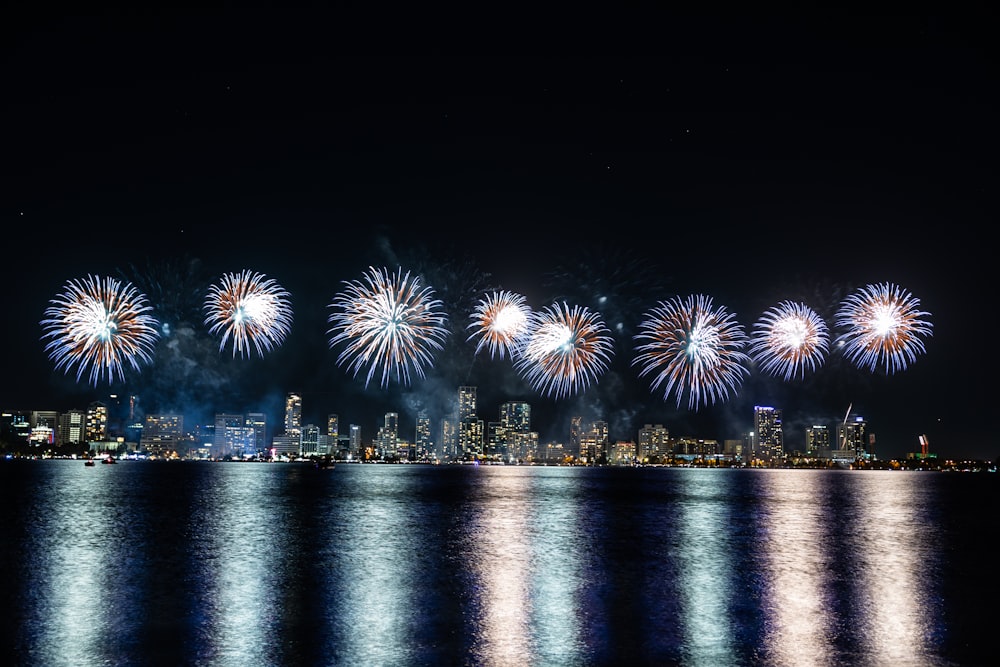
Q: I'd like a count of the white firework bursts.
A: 8